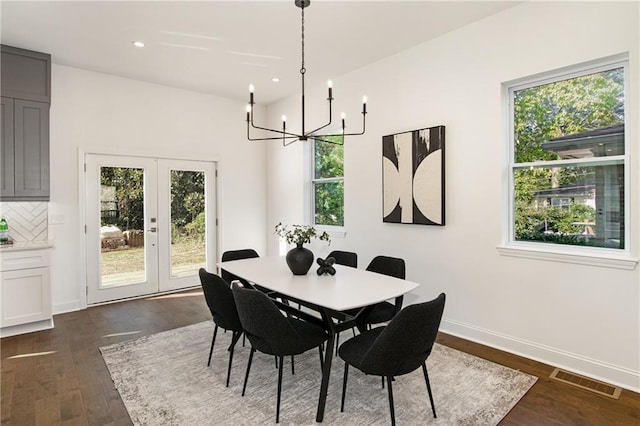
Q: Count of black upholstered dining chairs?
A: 6